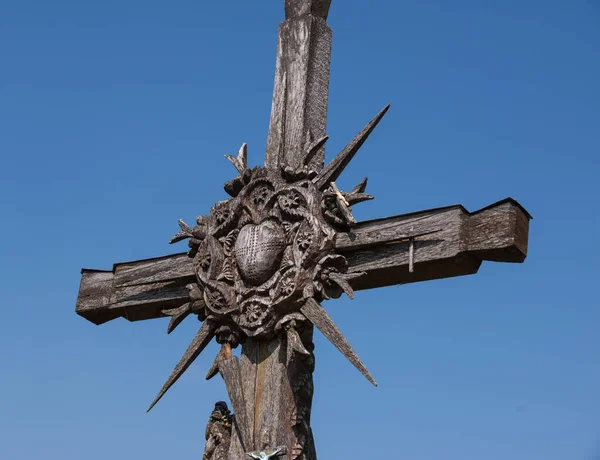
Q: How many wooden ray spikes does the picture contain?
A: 3